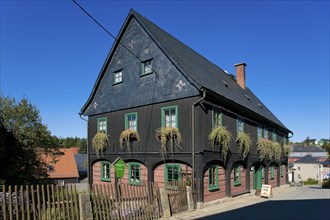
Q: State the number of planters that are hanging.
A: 8